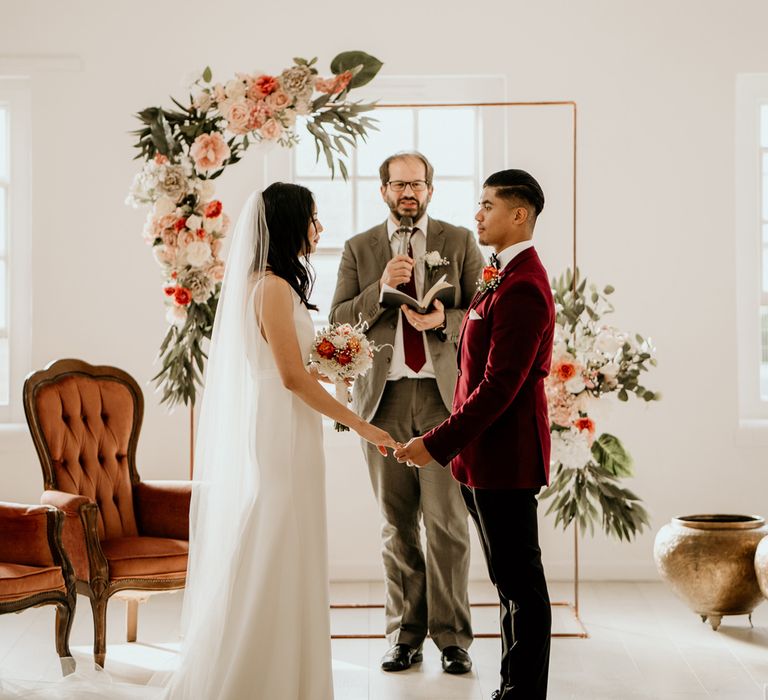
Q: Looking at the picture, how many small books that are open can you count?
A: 1